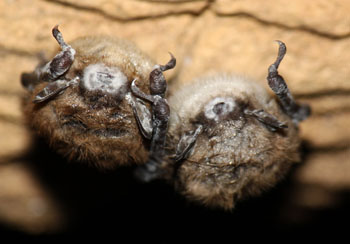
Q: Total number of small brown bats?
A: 2